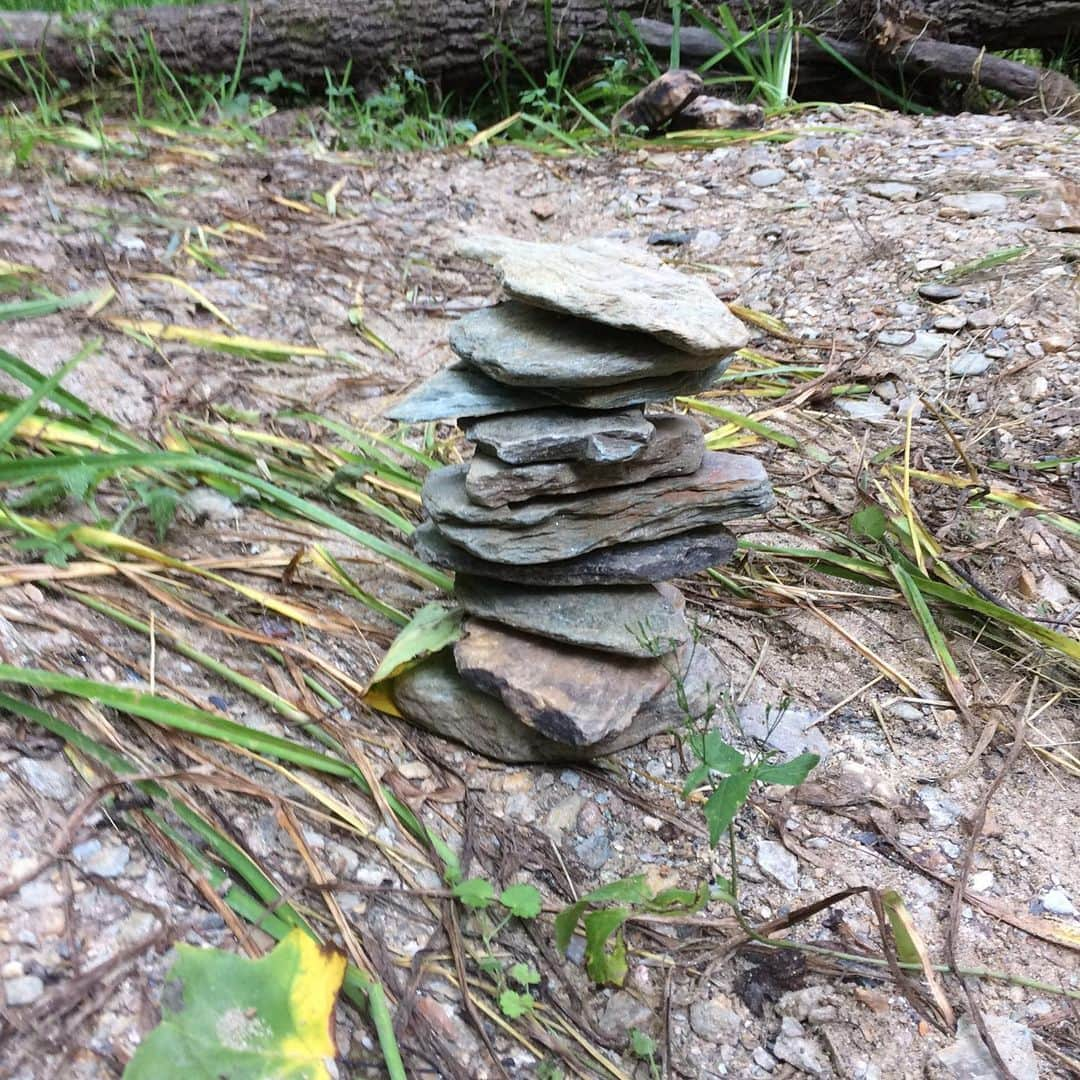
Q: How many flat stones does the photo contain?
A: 10